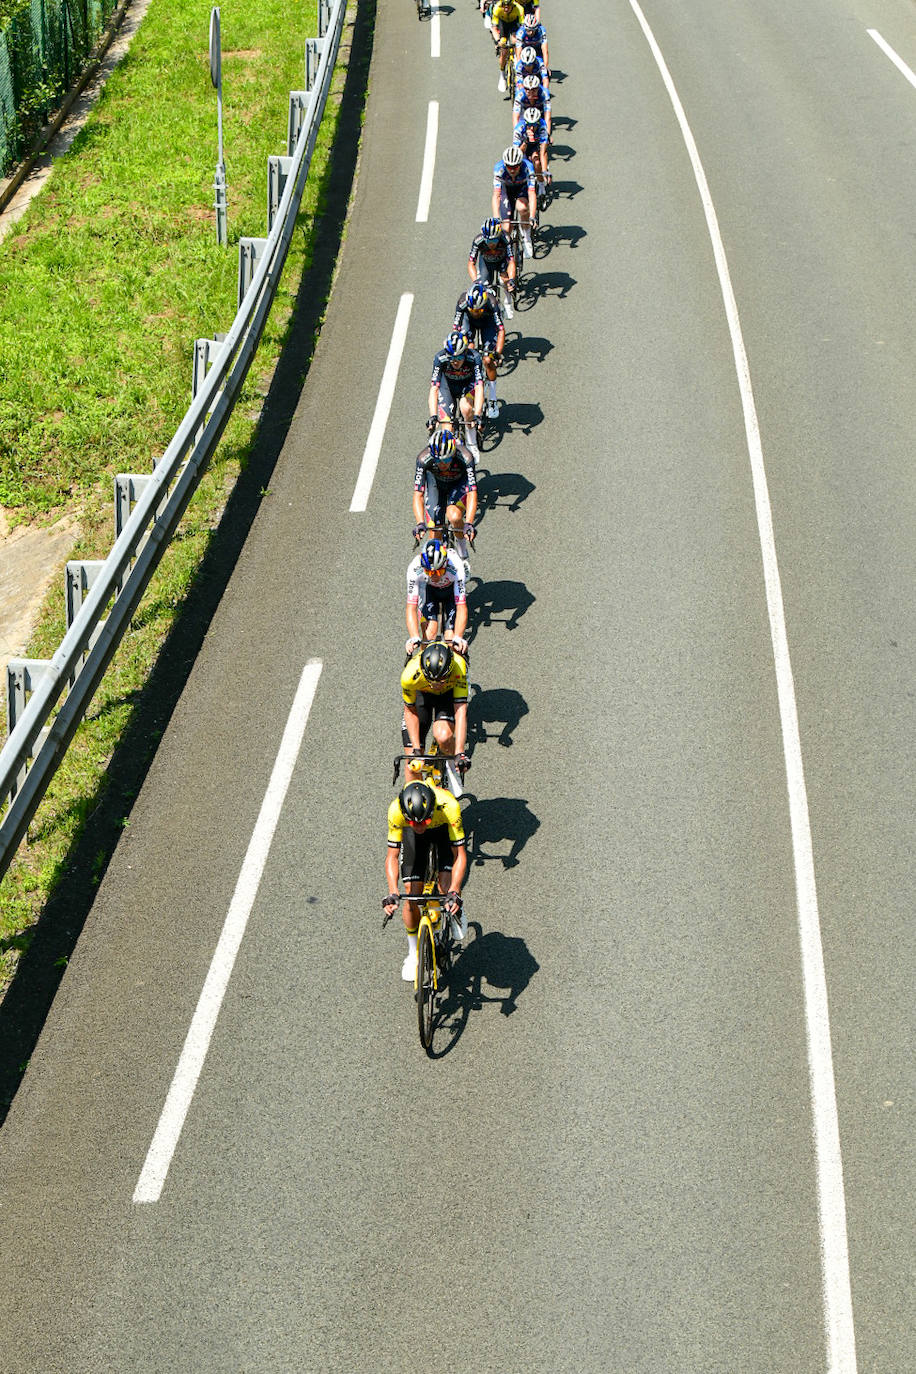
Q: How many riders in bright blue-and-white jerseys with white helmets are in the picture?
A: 5